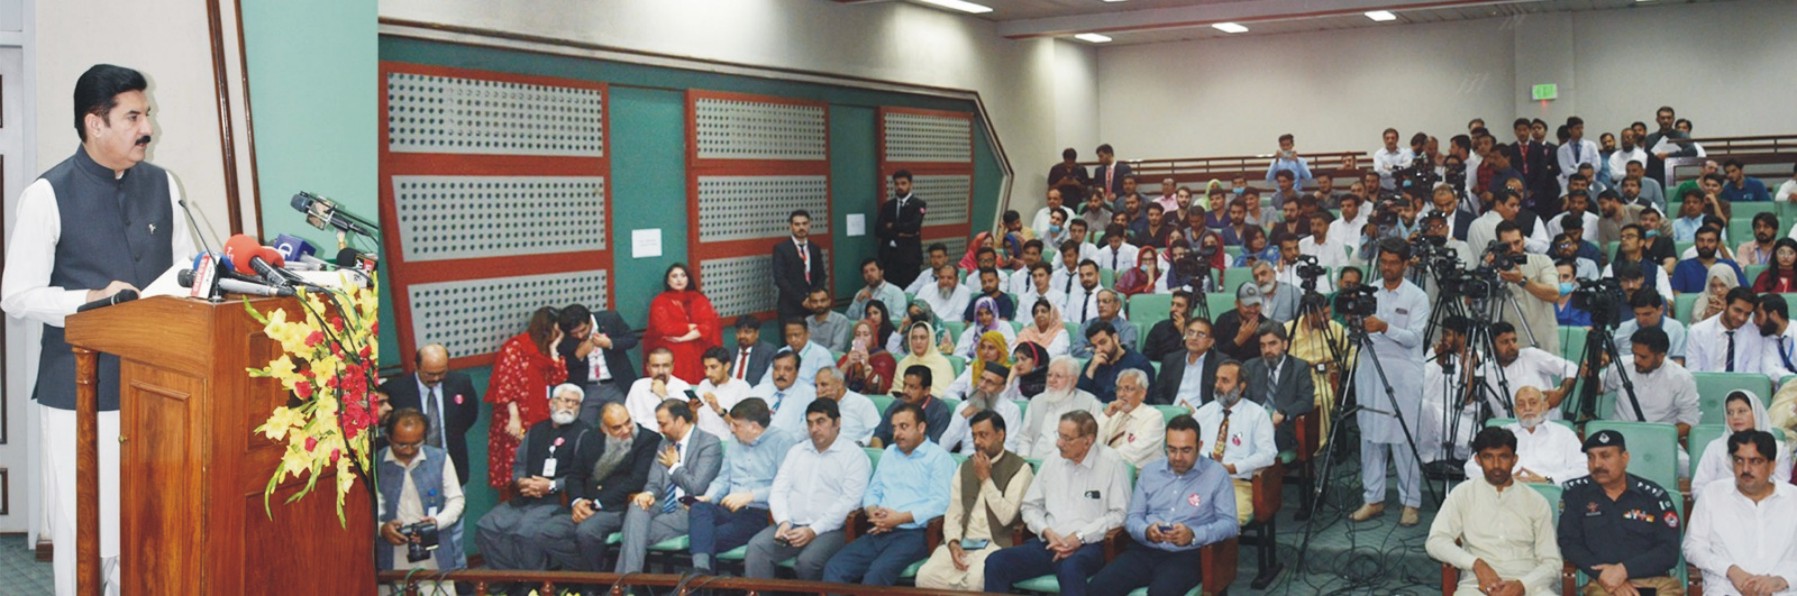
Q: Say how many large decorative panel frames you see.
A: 3